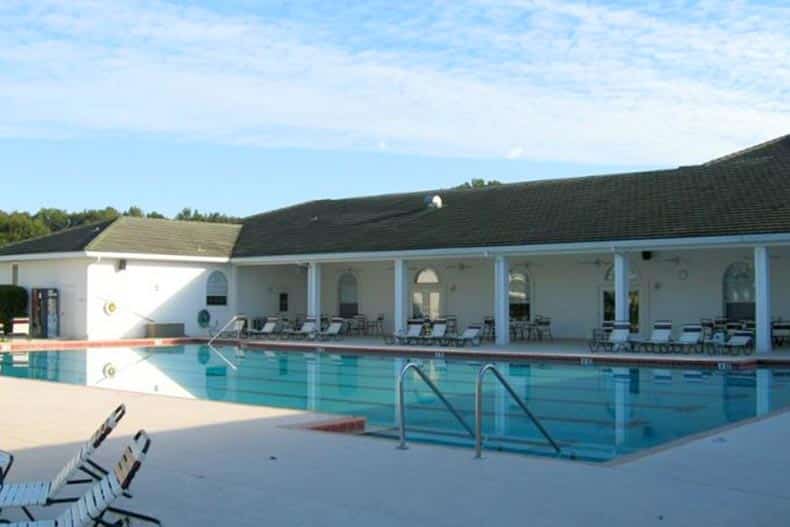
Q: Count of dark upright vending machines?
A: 2